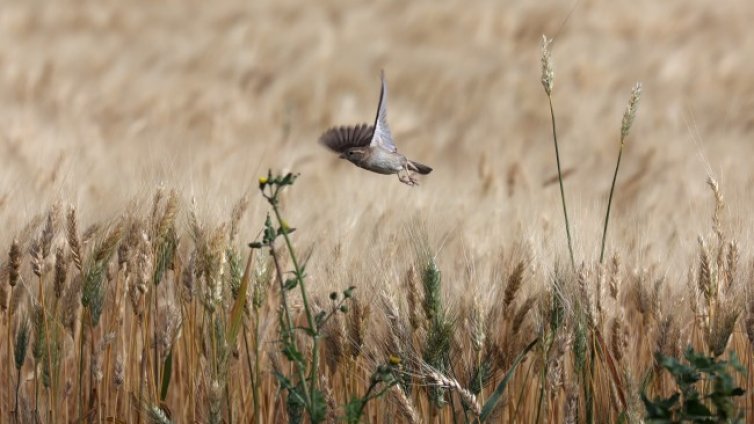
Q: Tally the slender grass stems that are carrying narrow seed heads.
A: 2